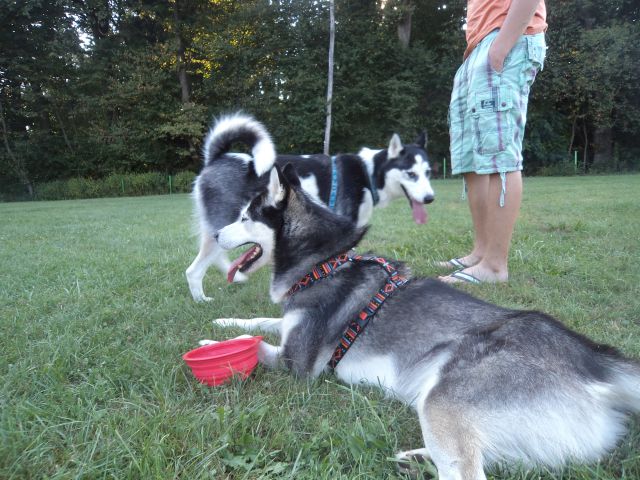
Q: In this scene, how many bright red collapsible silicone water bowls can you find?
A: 1